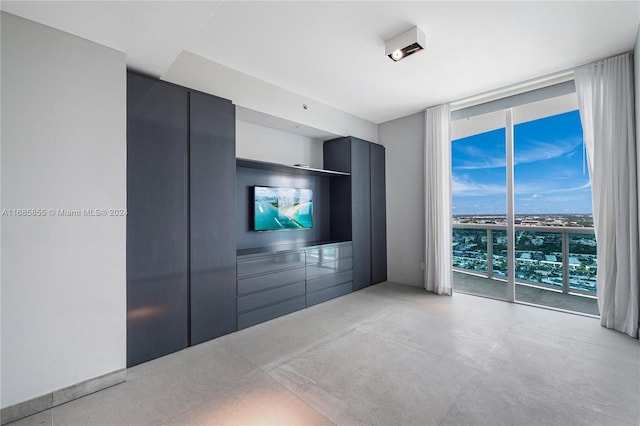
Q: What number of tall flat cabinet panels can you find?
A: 4